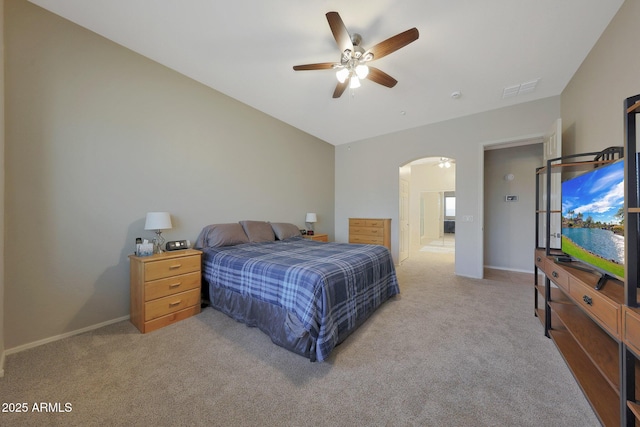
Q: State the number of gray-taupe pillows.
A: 3